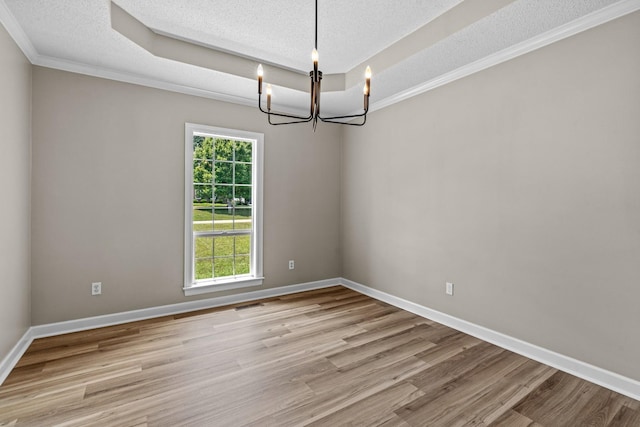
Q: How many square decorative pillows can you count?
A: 0